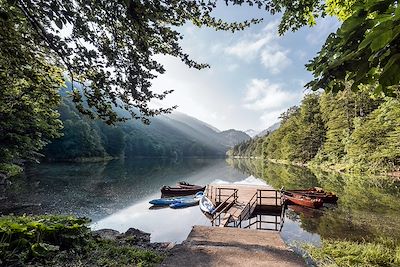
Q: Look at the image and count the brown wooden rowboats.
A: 5